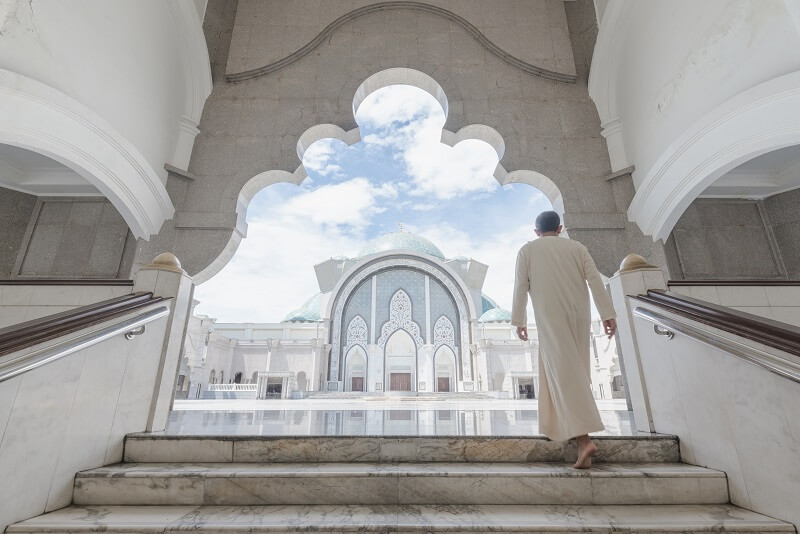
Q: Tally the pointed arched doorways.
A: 3